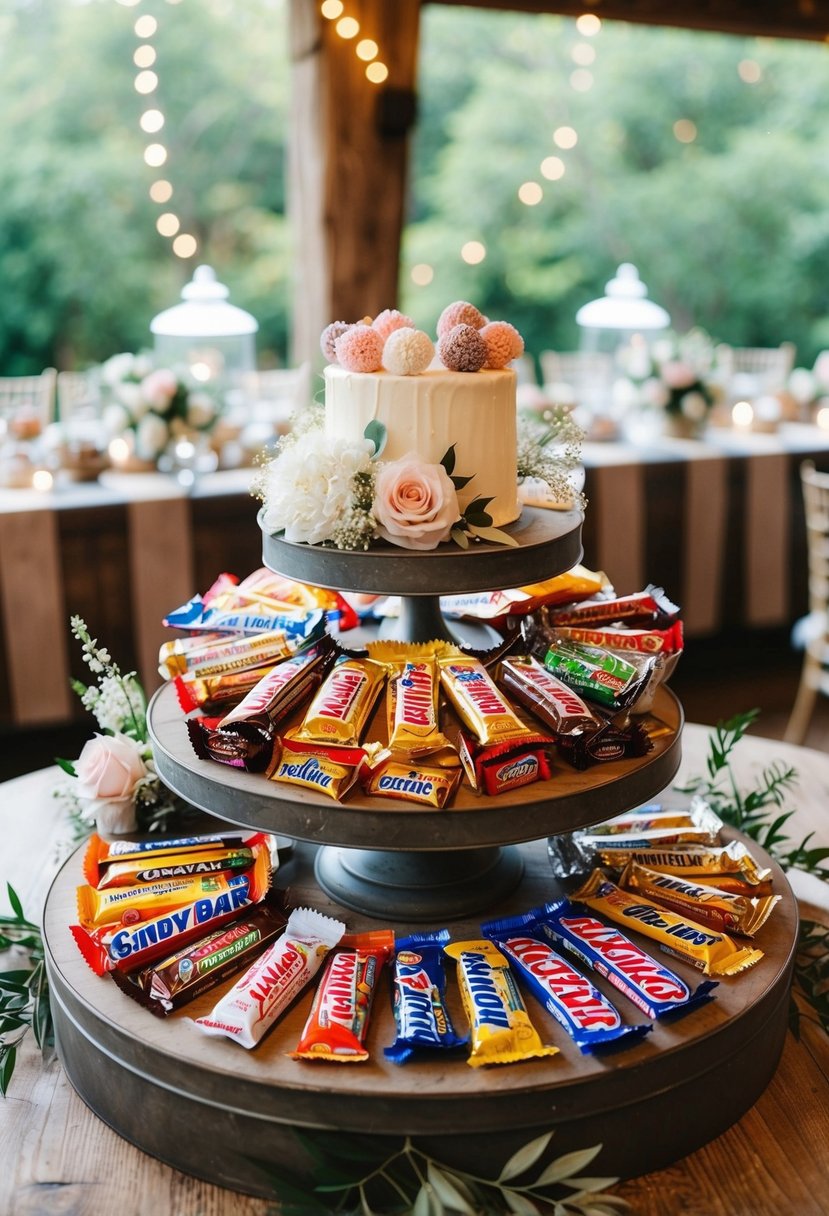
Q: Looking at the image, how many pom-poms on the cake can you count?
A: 7